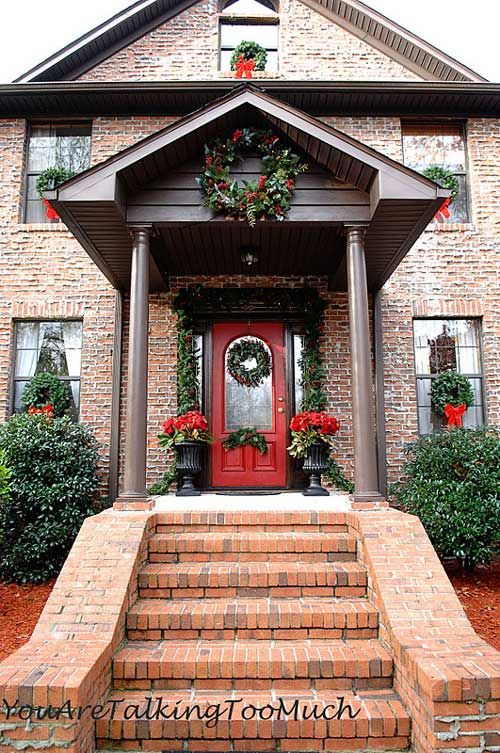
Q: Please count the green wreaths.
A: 7